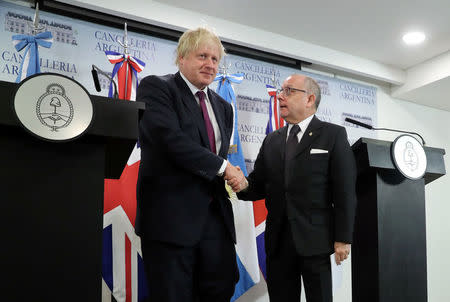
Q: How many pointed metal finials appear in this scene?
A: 4